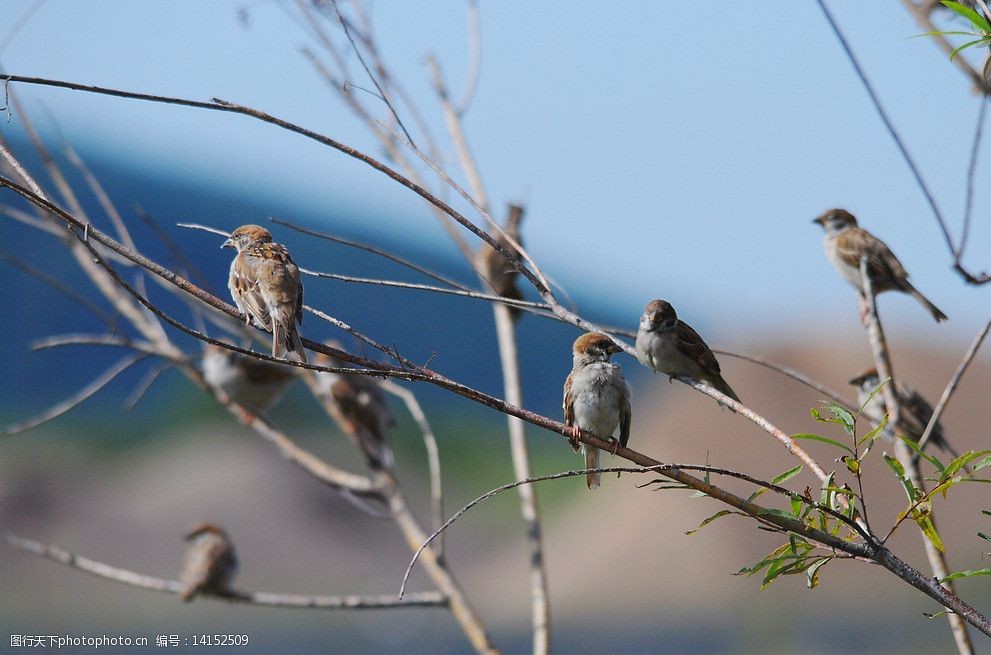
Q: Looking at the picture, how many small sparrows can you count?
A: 9